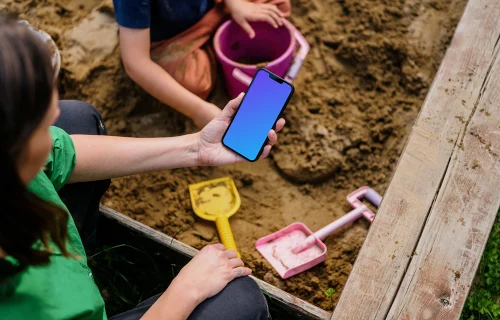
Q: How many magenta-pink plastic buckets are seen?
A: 1